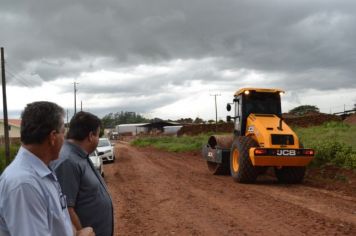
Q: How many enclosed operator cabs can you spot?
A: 1